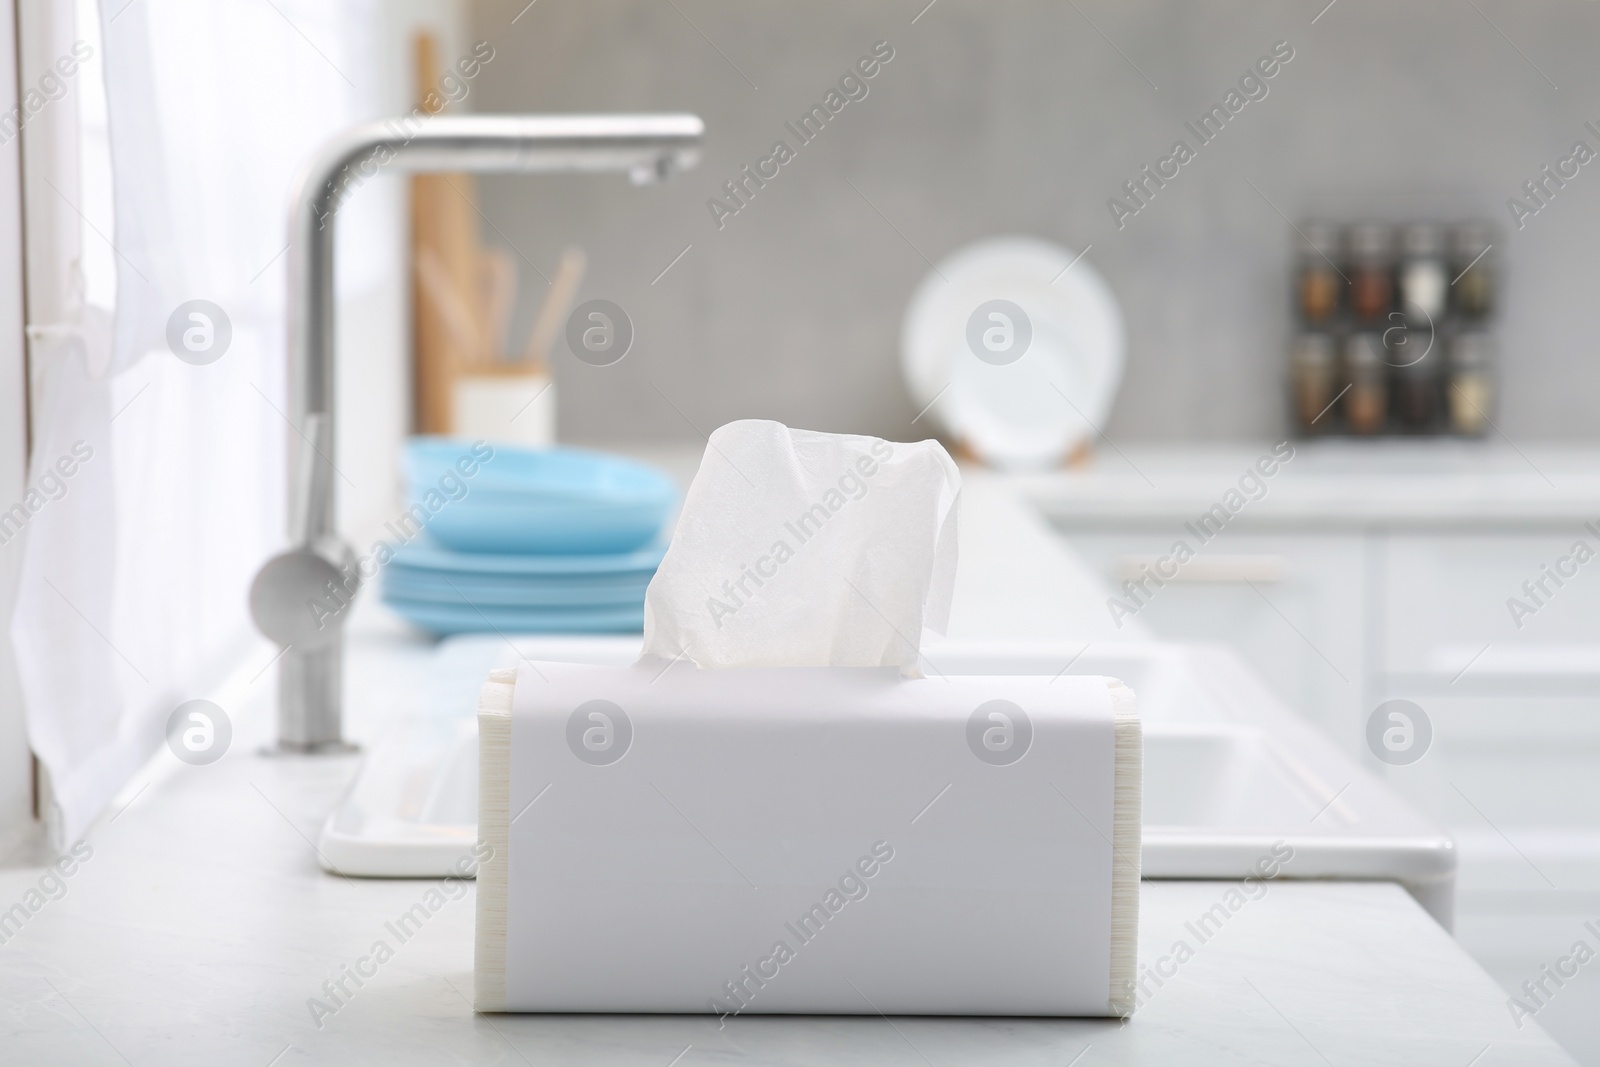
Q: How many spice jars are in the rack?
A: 8